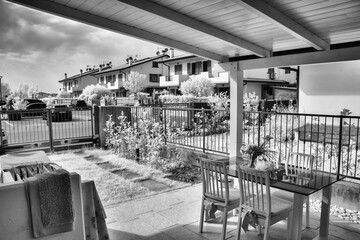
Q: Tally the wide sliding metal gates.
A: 1